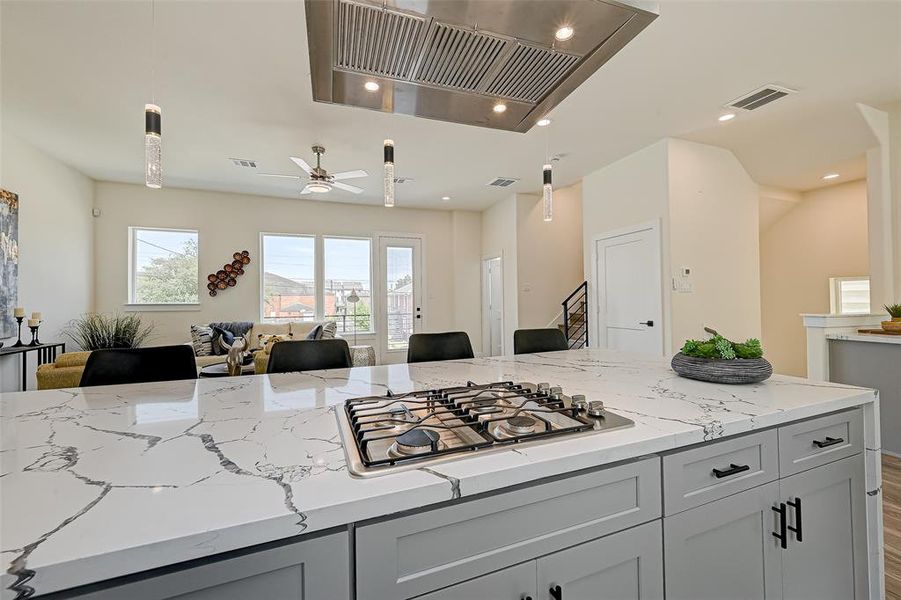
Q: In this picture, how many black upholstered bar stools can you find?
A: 4